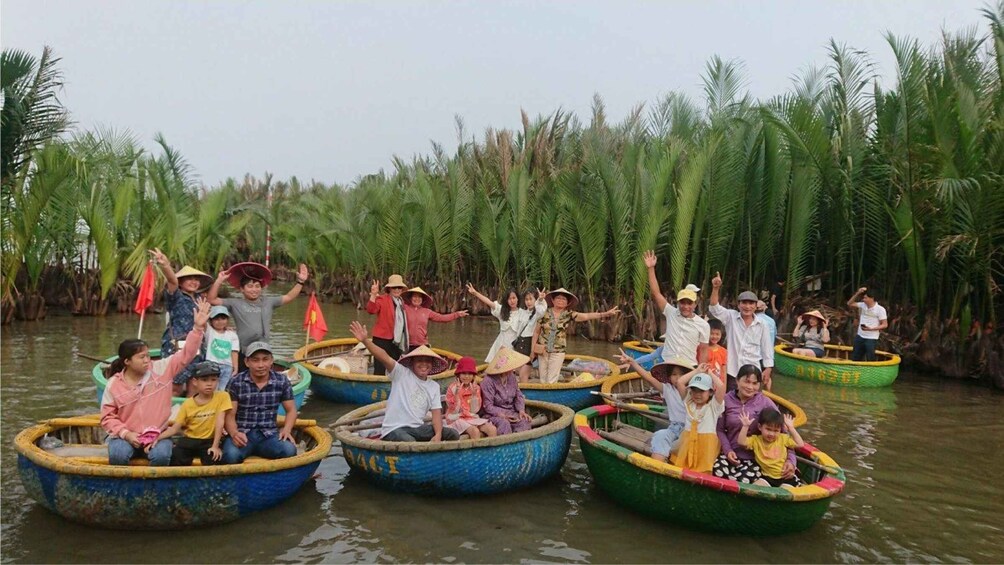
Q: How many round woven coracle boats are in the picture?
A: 9